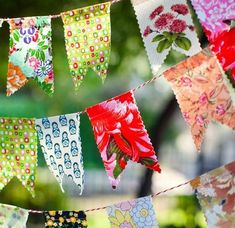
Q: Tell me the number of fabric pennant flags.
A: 12